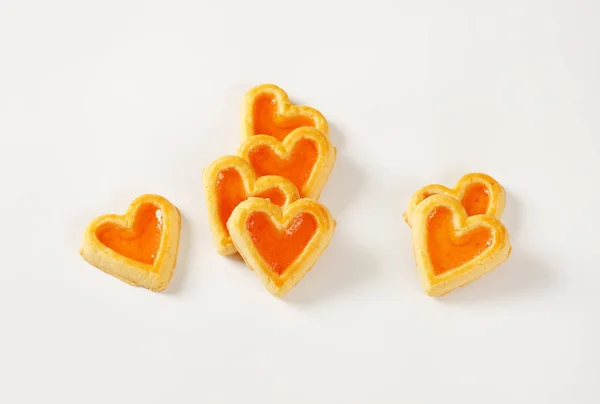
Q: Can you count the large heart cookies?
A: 7